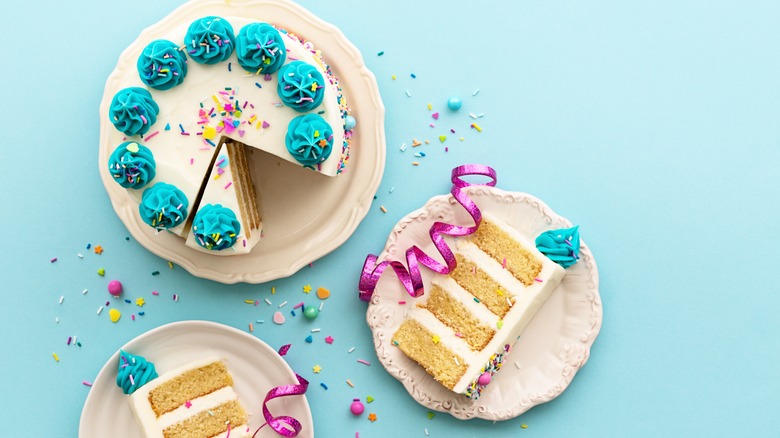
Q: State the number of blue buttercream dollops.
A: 11